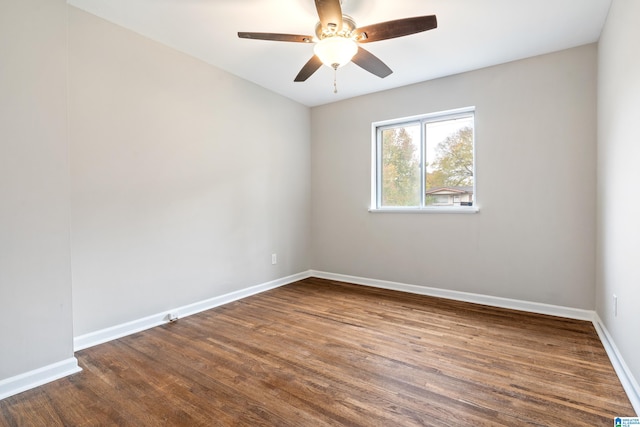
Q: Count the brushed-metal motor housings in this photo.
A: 1